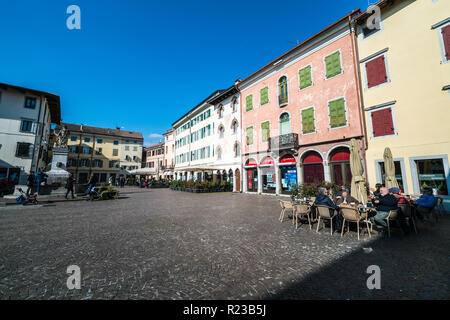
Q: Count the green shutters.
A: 8